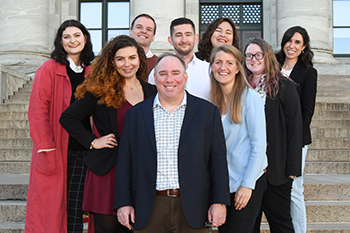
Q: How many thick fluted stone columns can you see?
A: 3